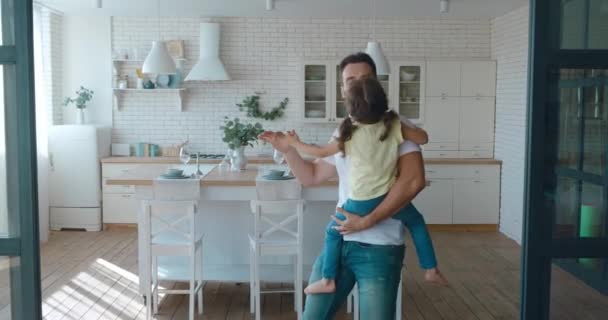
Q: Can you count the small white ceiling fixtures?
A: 3